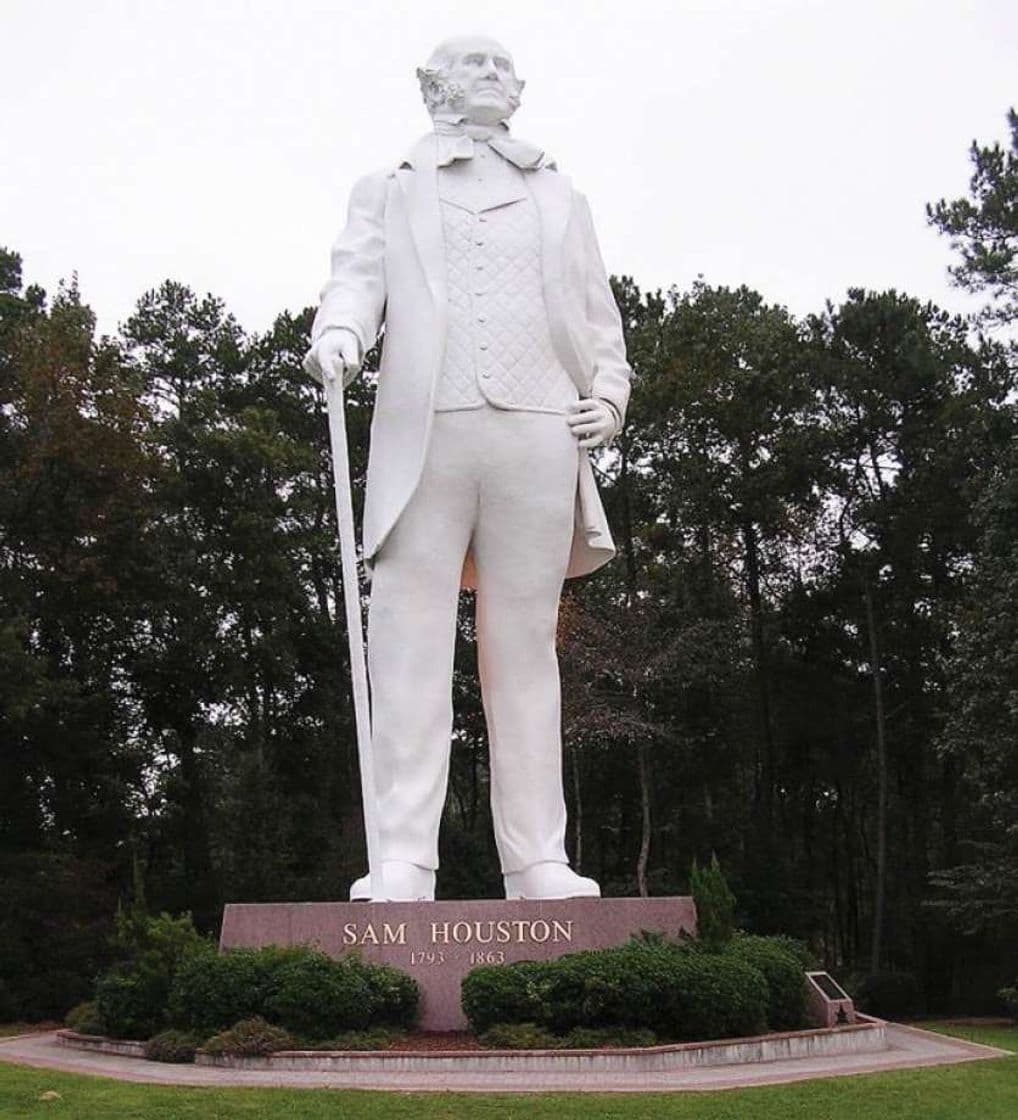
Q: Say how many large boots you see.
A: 2